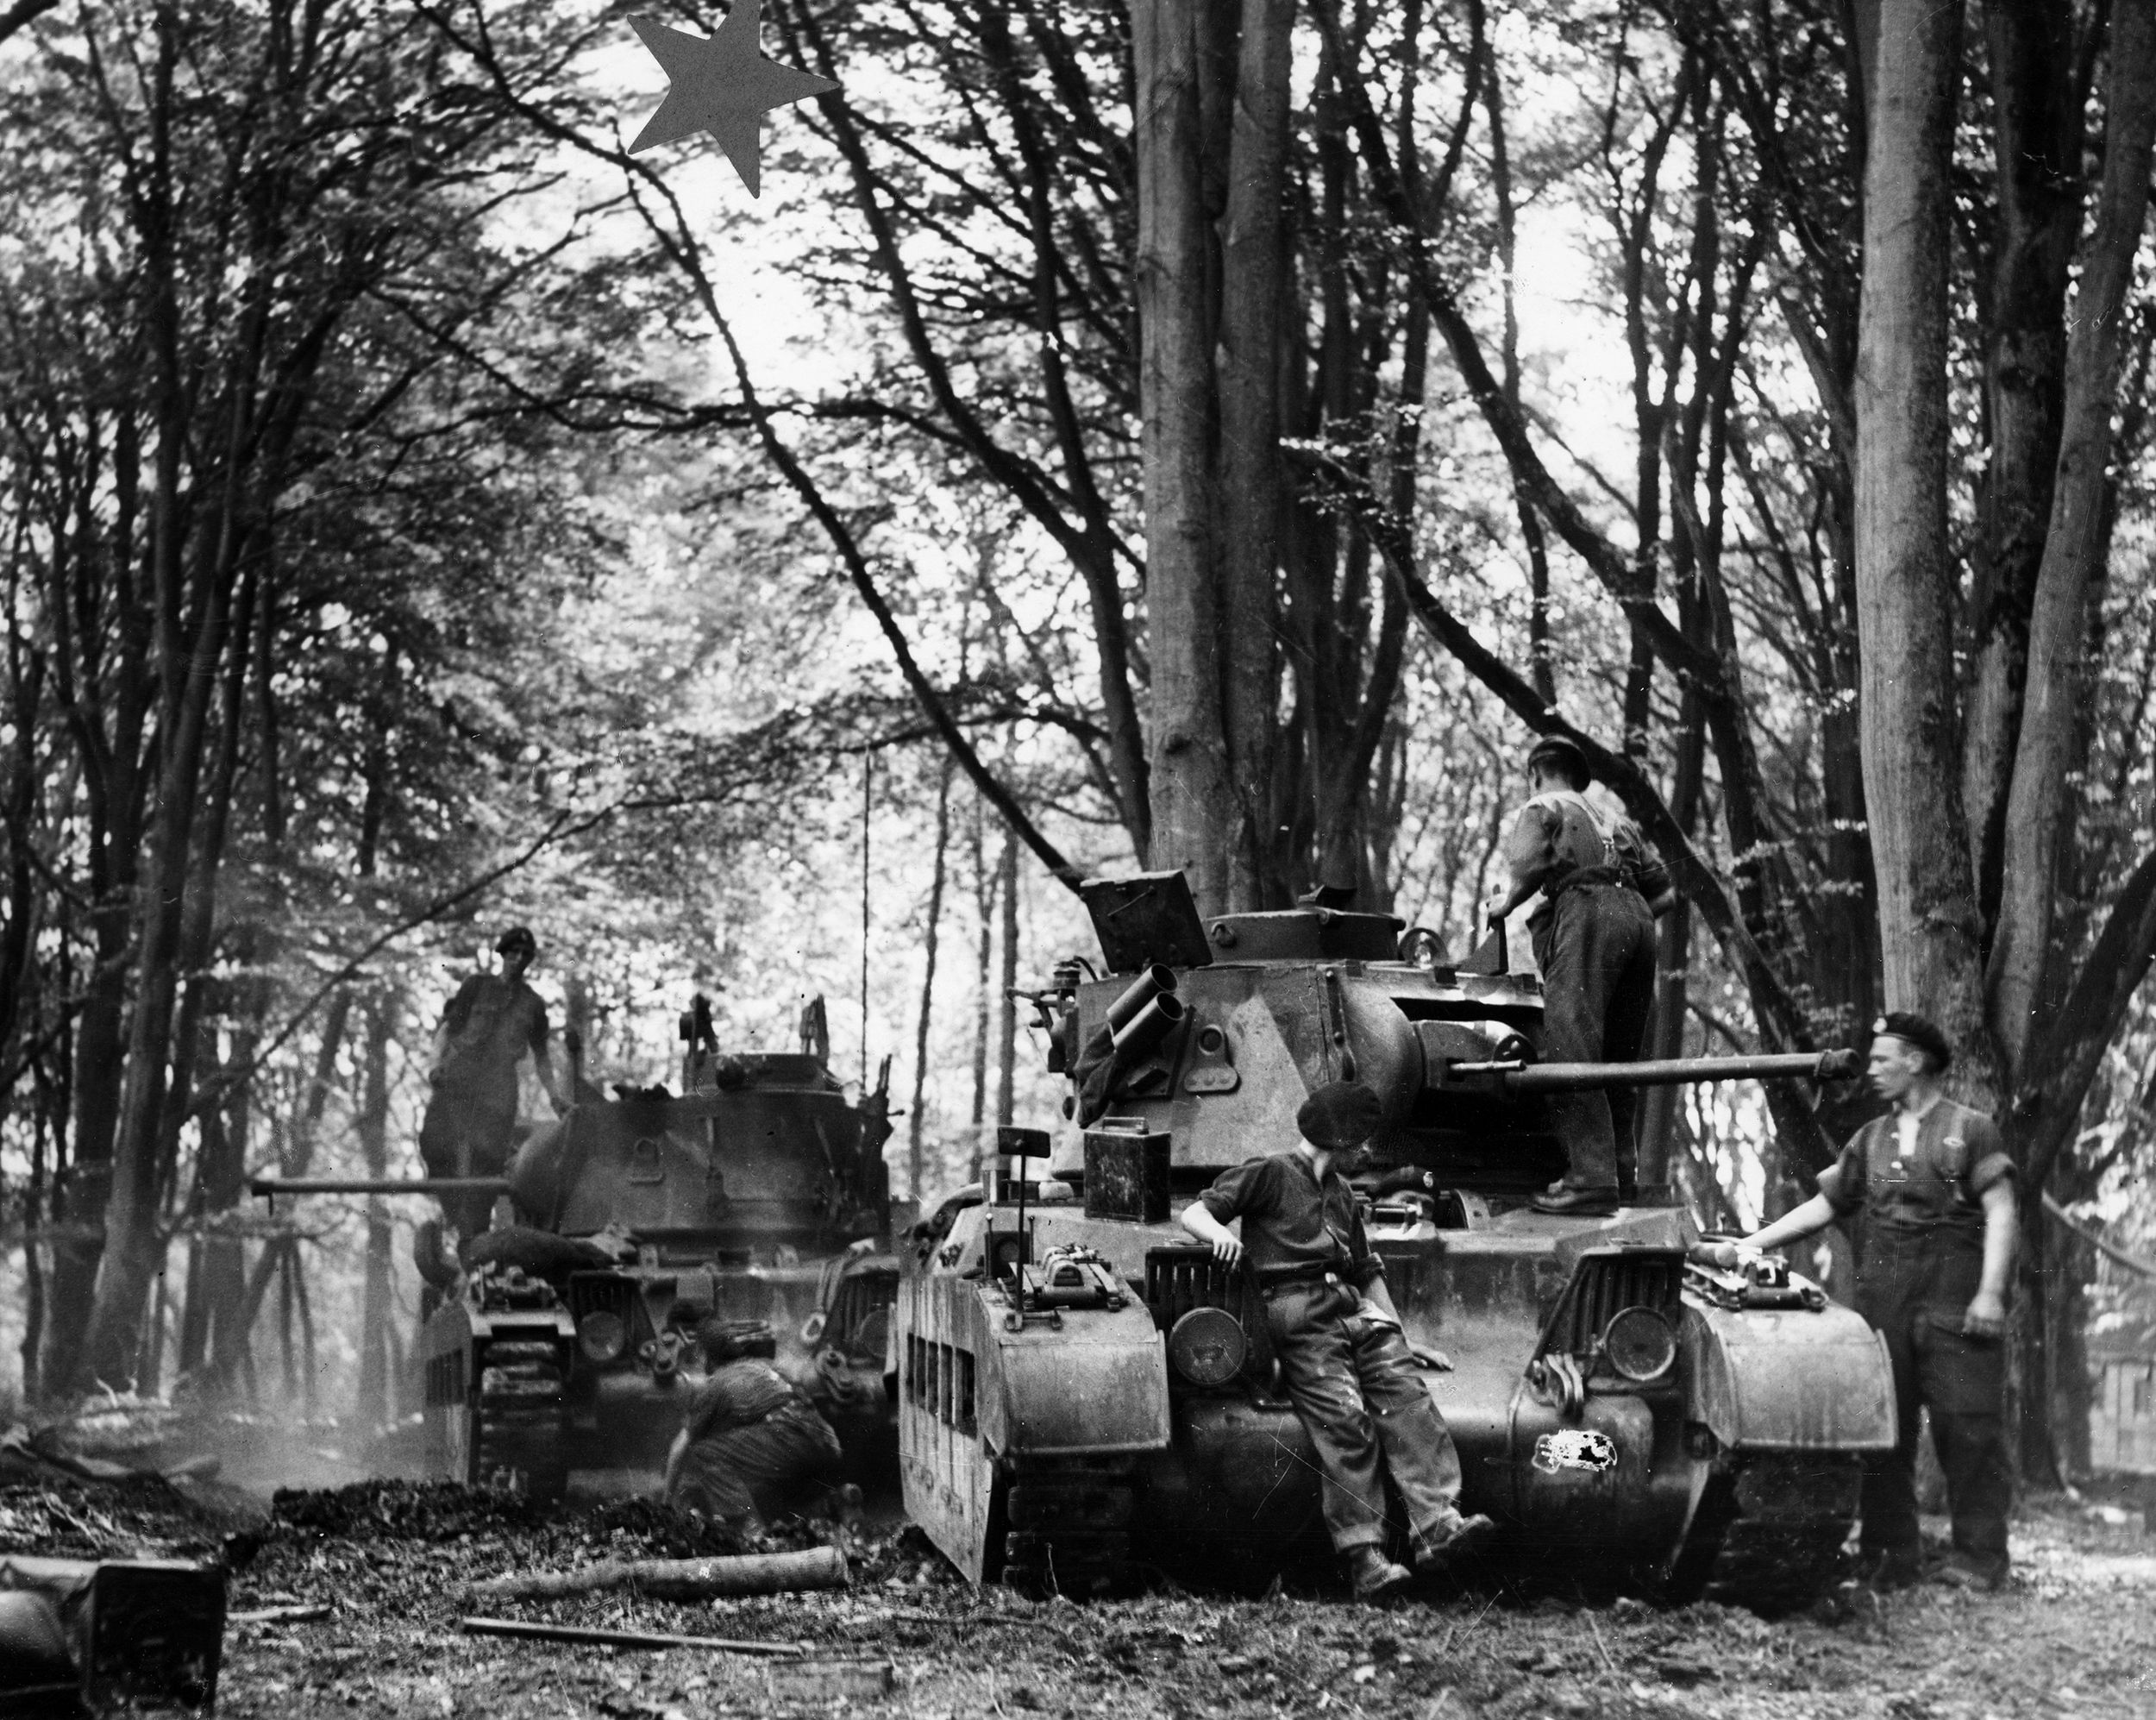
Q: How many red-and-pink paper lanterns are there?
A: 0